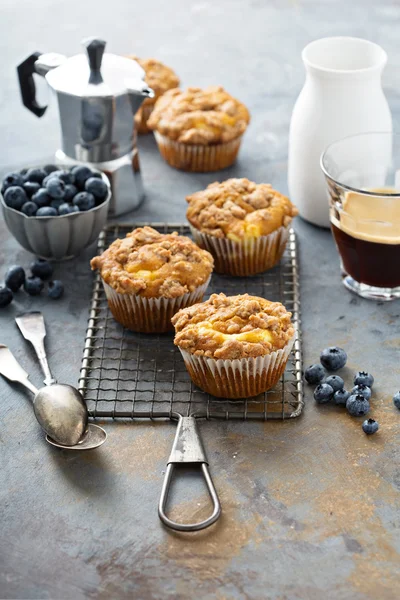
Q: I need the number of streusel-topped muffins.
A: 5